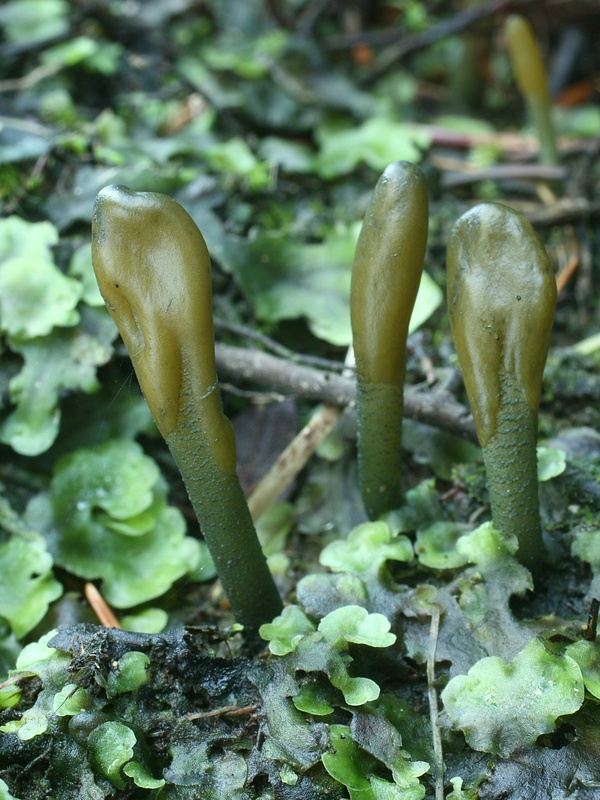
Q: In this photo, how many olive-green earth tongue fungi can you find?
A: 4